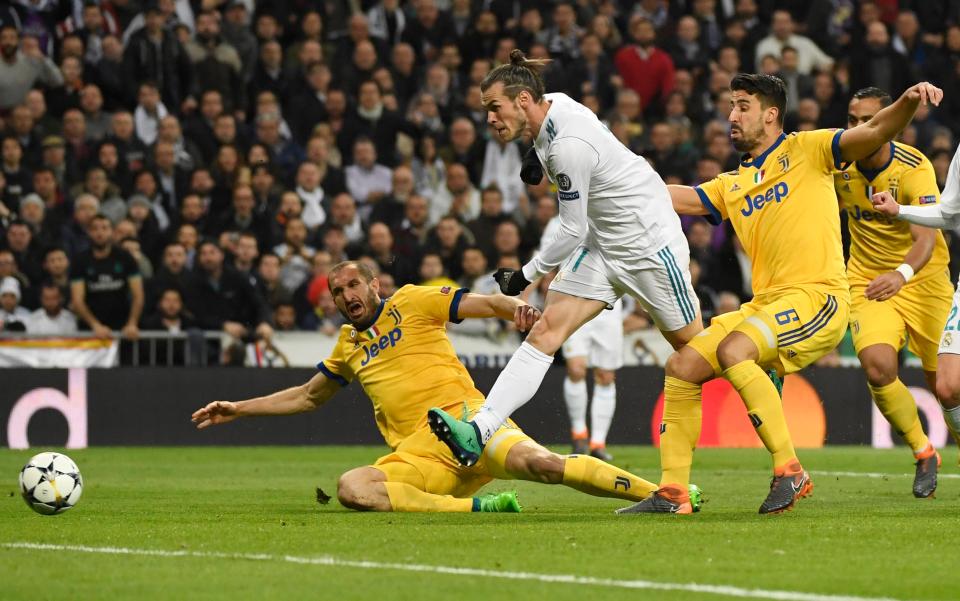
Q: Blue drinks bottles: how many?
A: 0